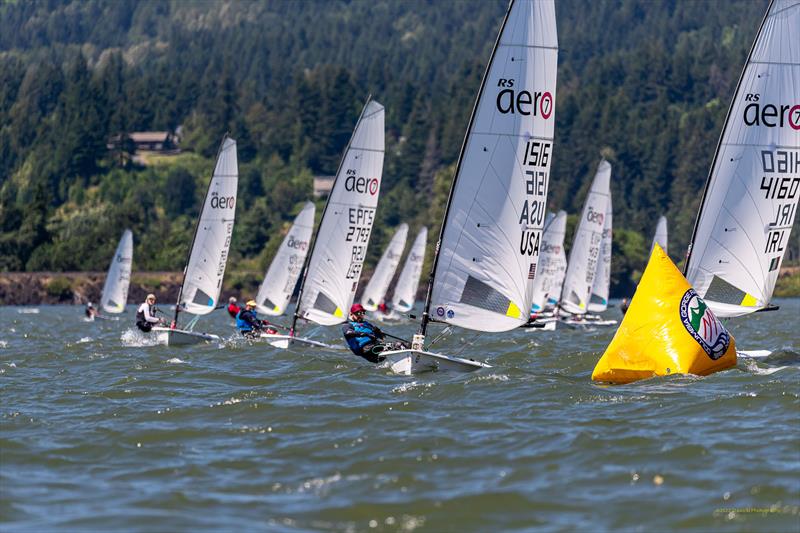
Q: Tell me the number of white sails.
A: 13